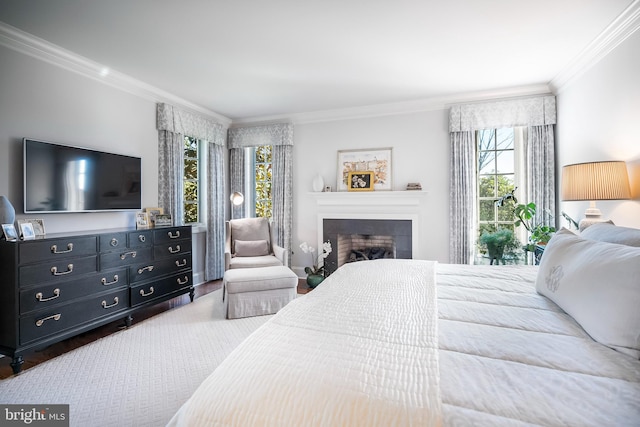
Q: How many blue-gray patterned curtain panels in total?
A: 6